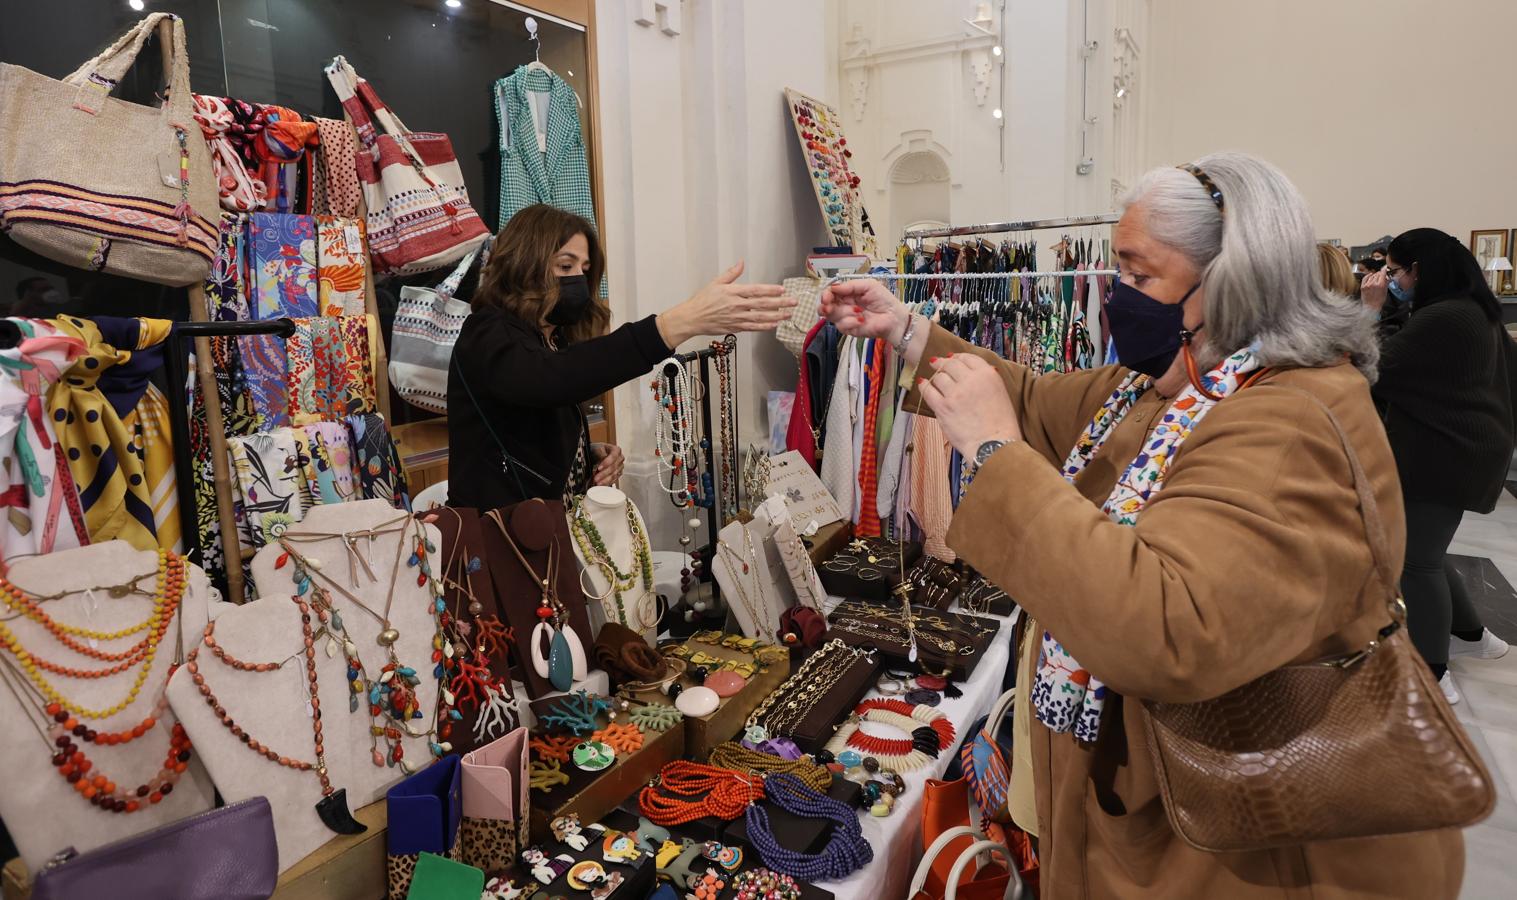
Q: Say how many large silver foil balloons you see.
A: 0